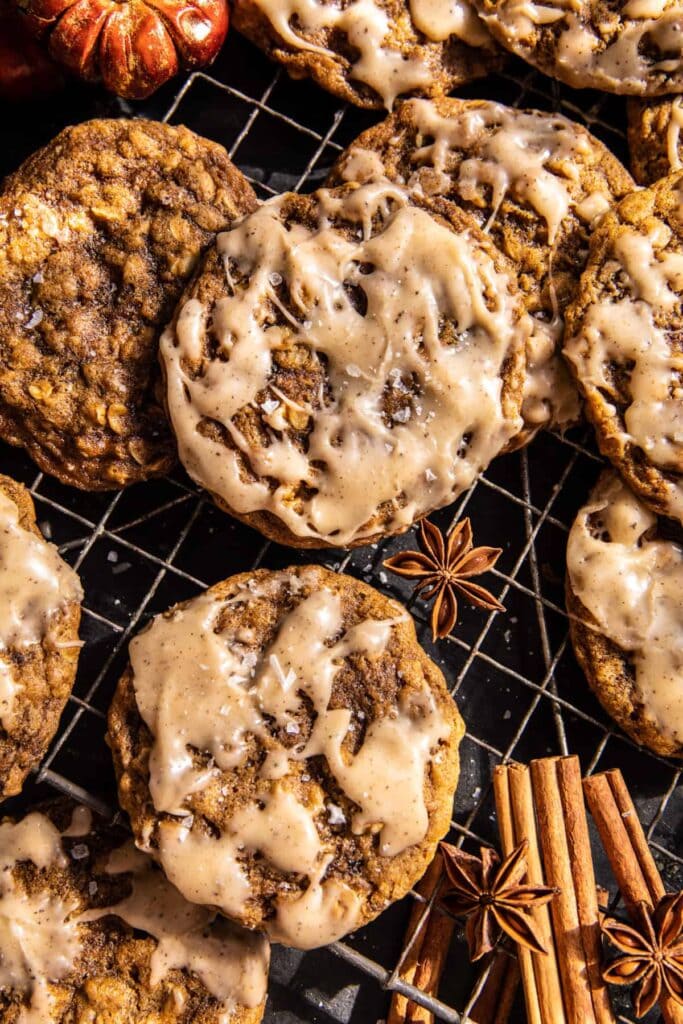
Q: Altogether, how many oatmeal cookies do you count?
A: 11